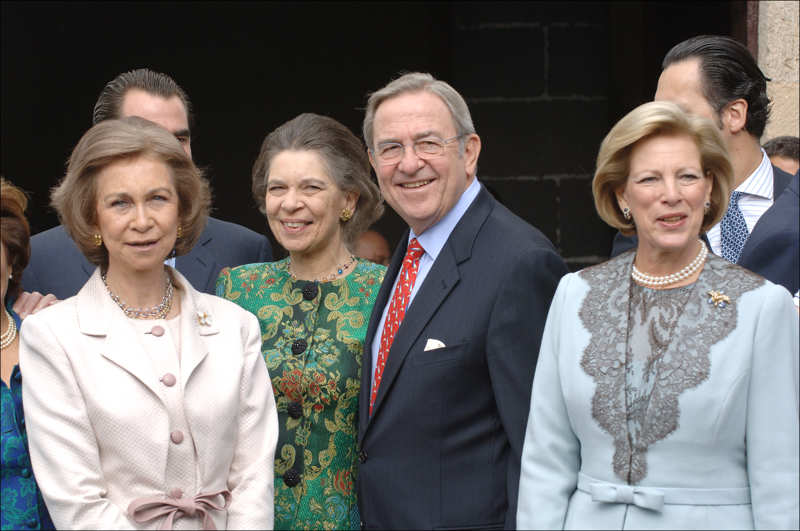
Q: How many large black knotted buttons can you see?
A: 4